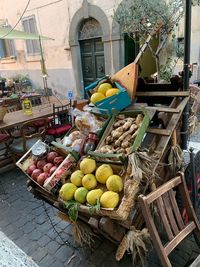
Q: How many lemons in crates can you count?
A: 12